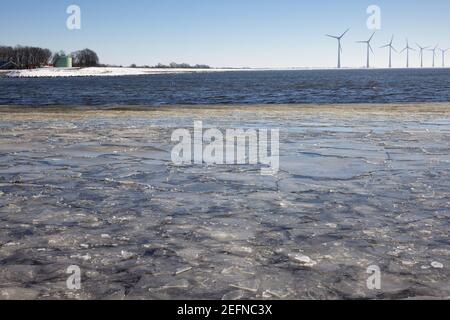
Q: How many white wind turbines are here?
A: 7